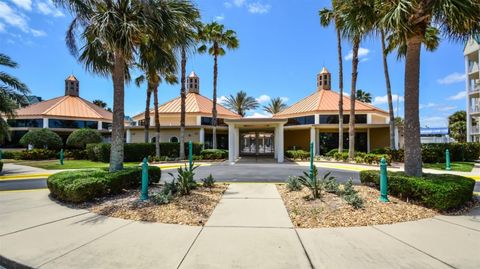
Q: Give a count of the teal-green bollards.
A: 6